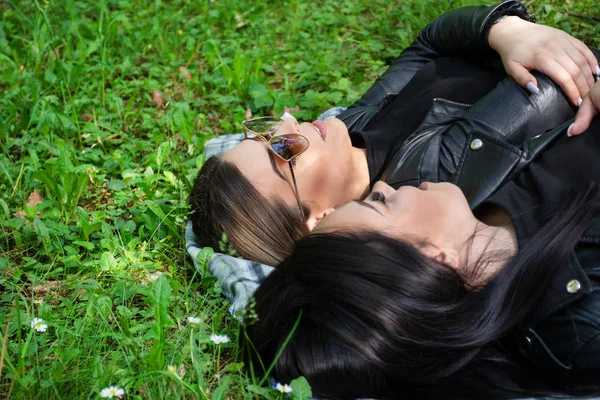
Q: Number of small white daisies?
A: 5